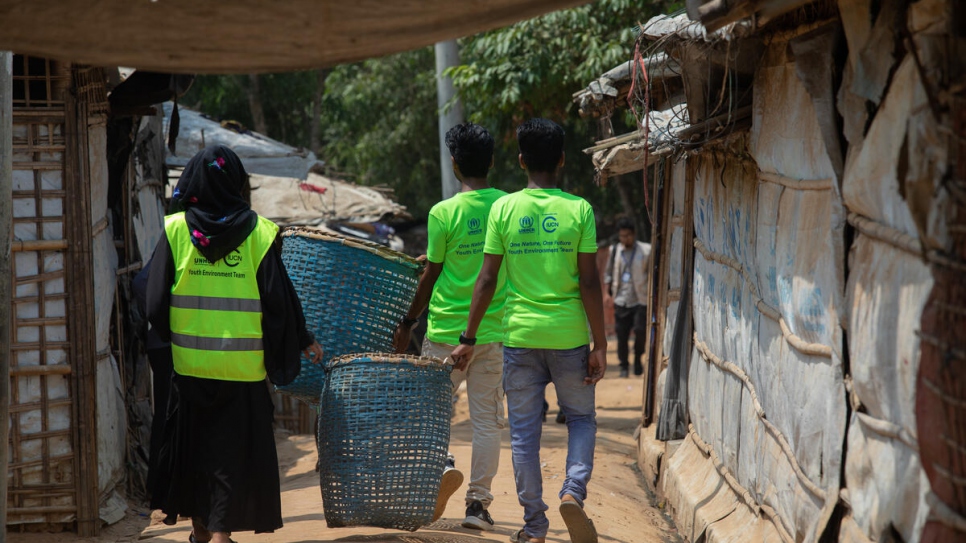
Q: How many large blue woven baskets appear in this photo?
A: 2